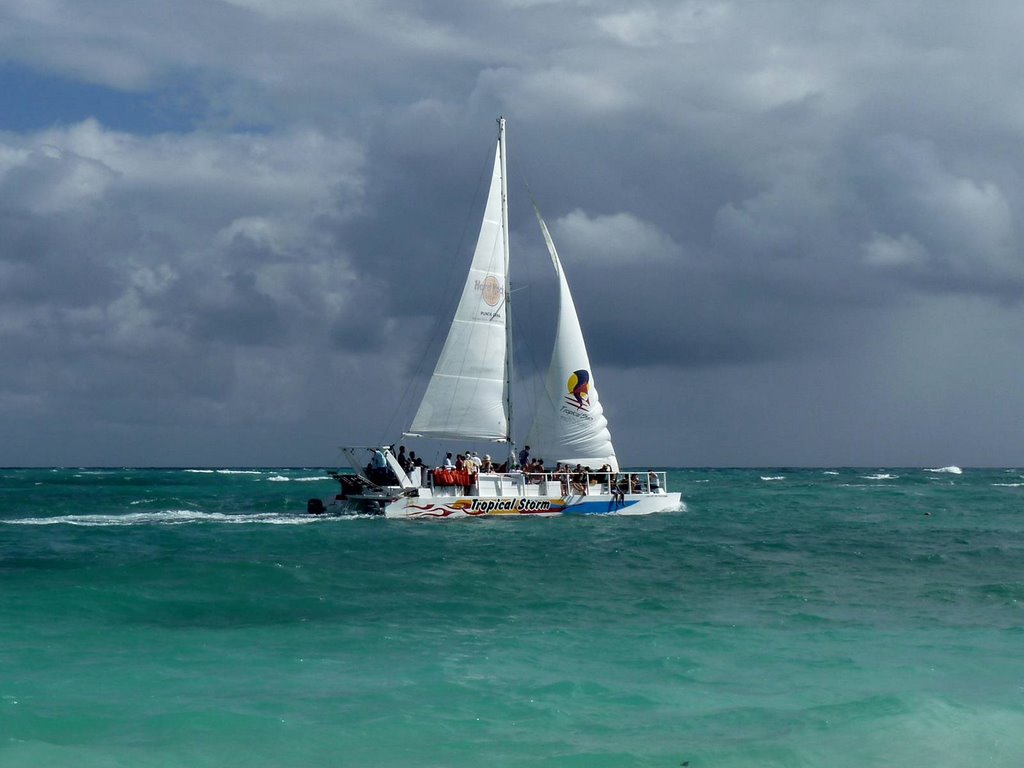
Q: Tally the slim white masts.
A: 1